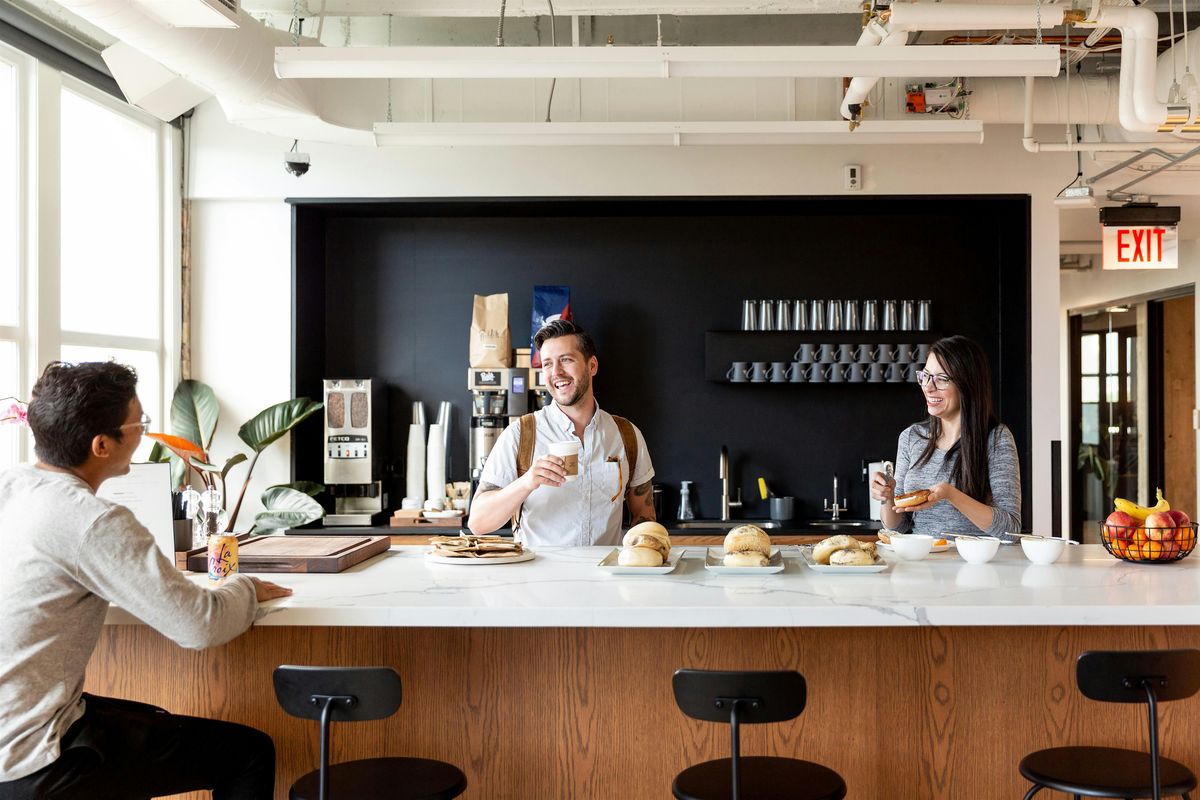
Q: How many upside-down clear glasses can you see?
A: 11